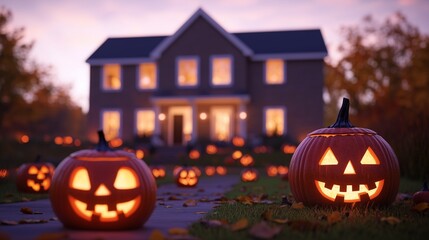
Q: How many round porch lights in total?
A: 3